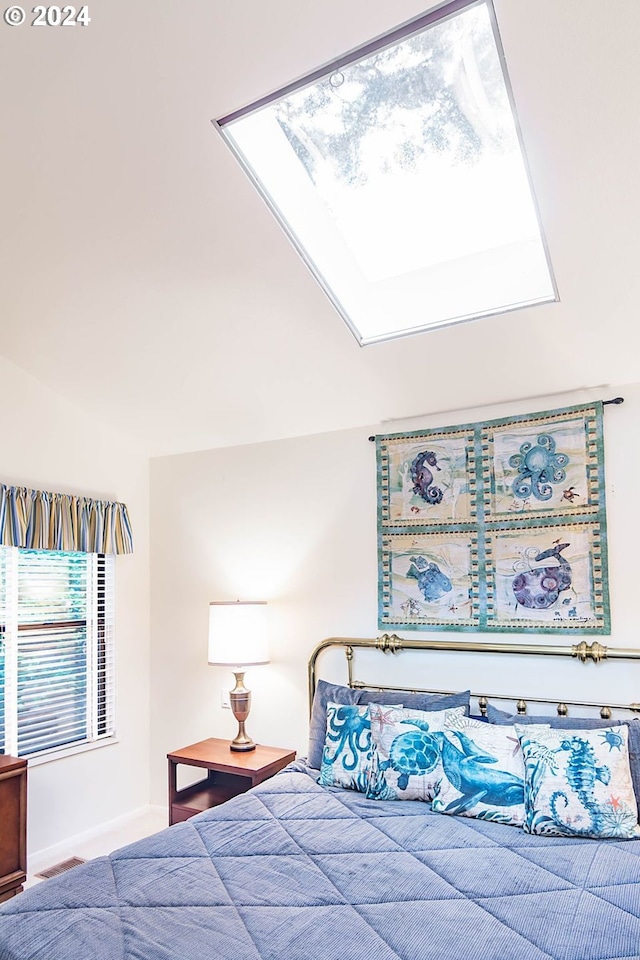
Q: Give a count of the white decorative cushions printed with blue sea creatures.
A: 4